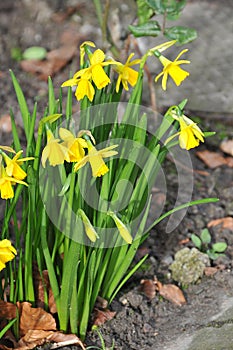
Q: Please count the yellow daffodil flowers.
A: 11